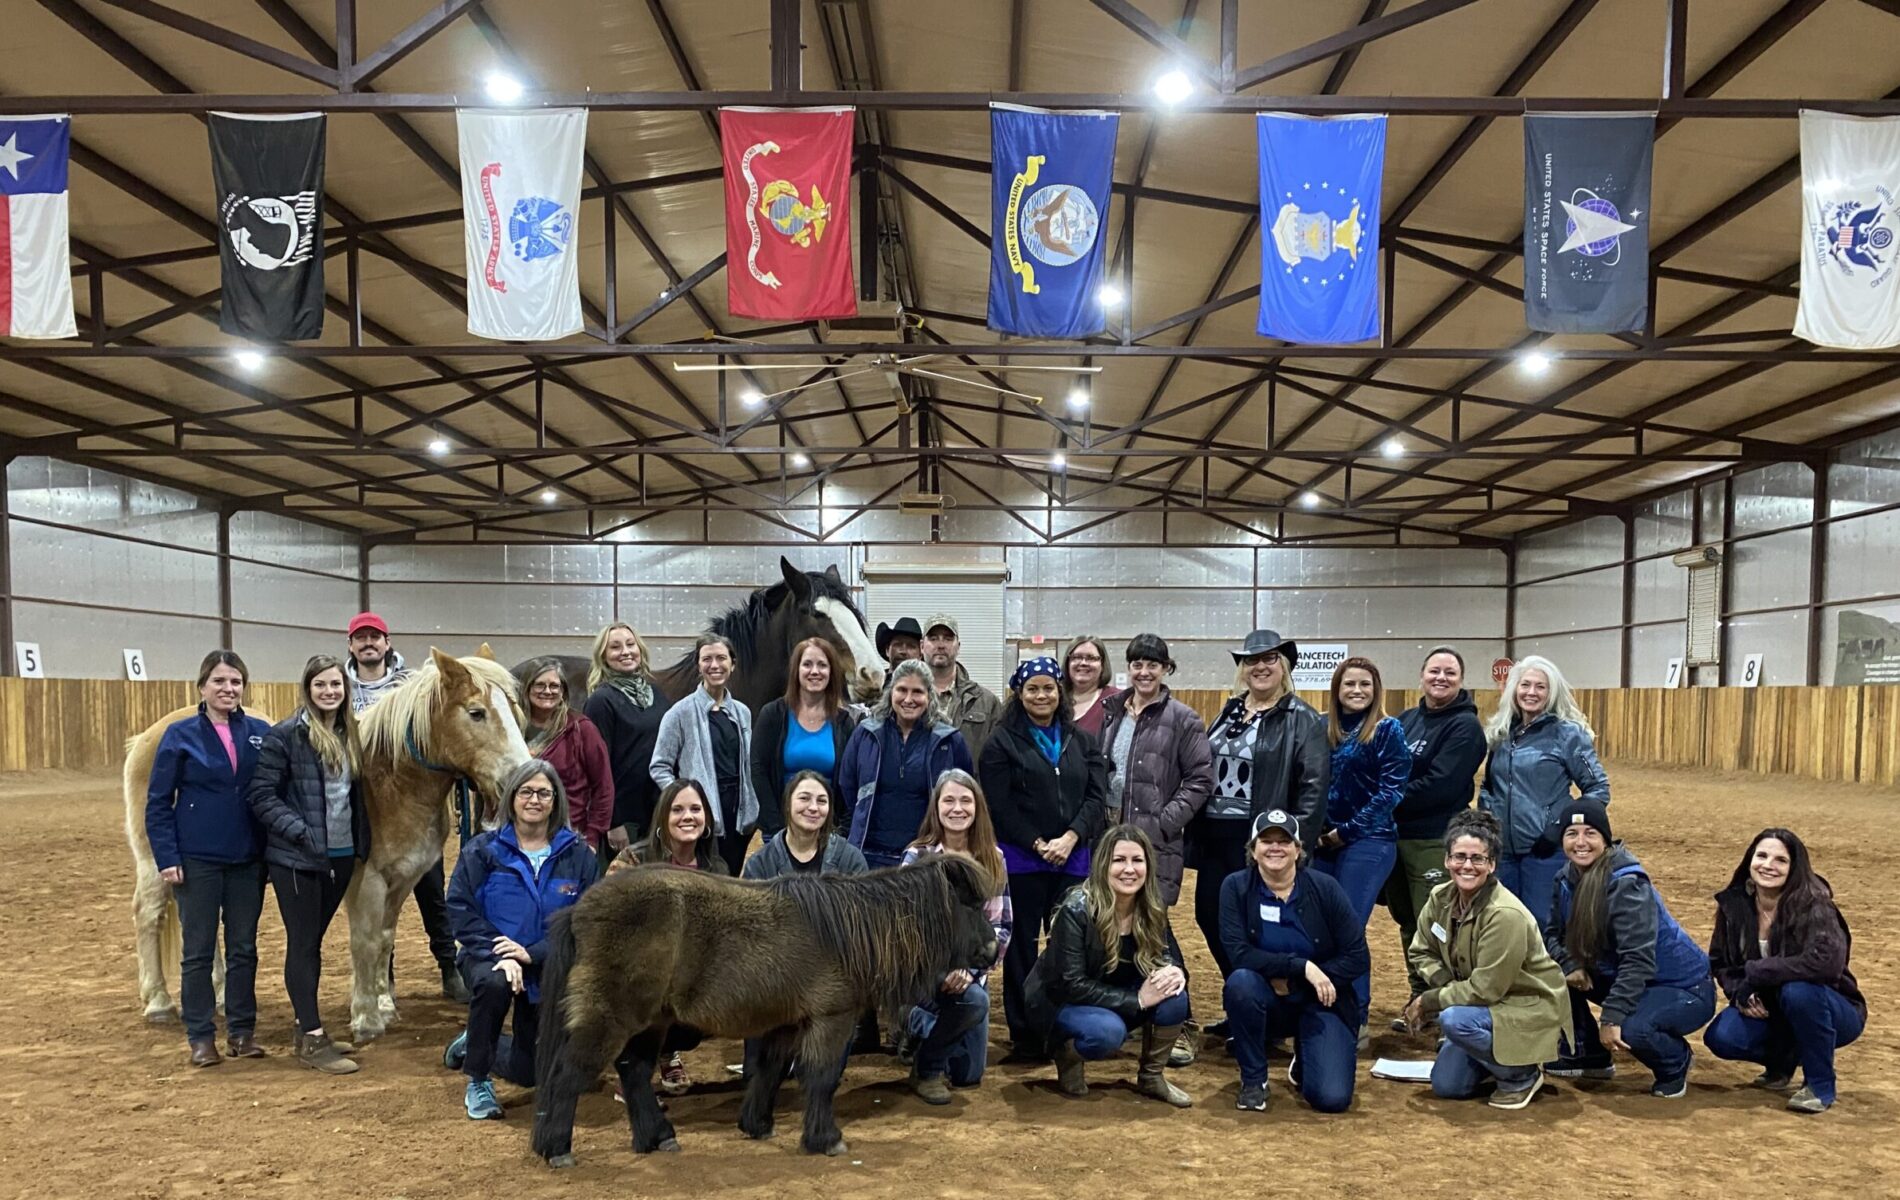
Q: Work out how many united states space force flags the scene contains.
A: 1